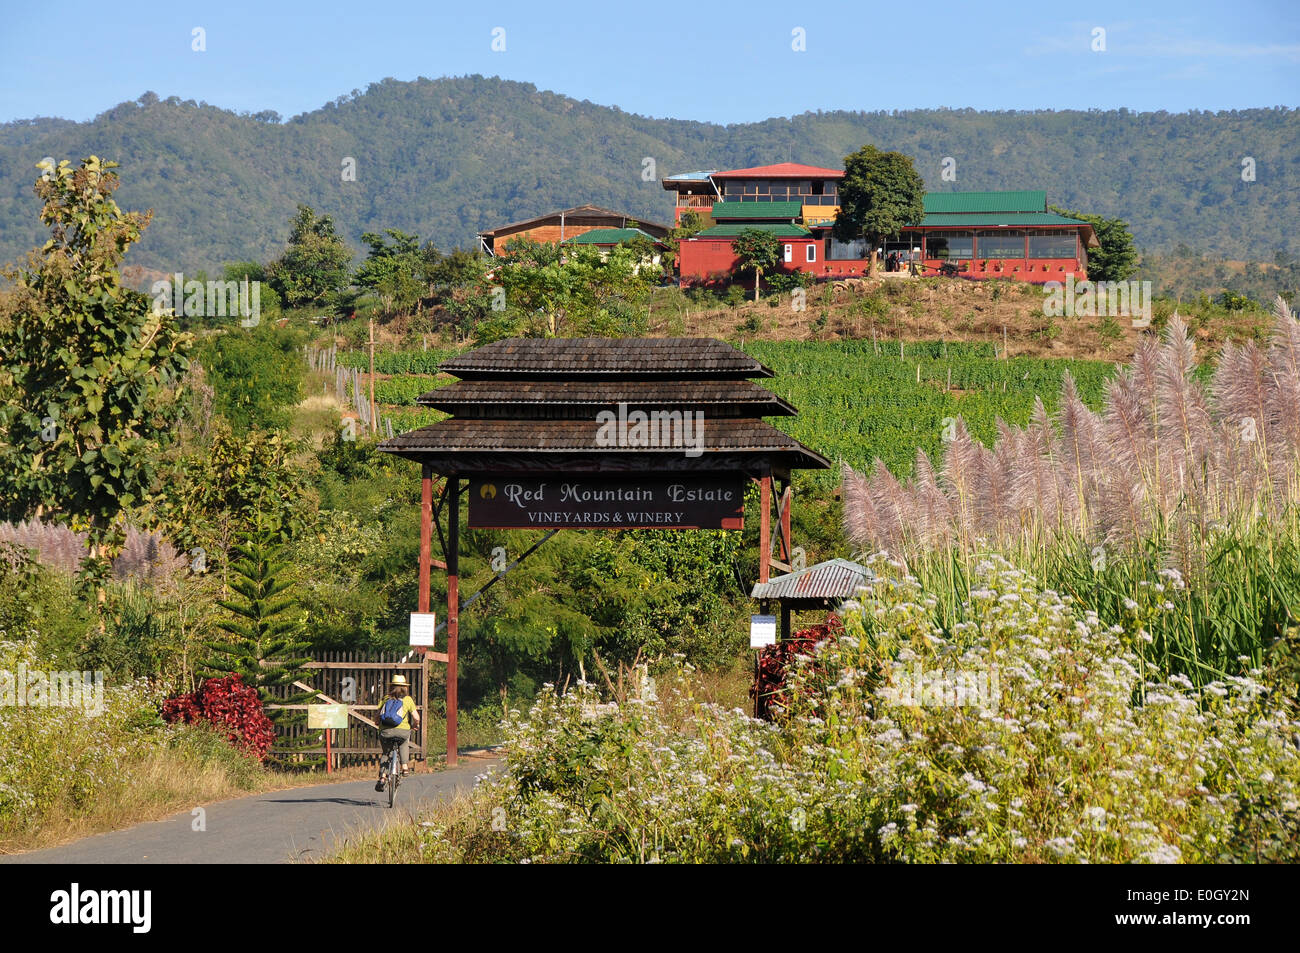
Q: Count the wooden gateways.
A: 1